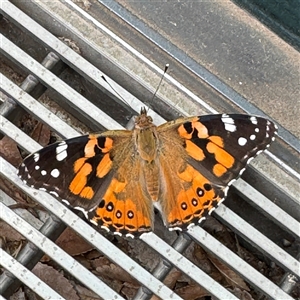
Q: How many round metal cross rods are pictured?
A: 4